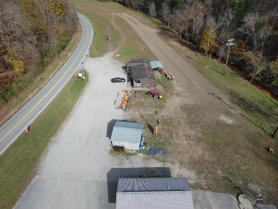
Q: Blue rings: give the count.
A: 2